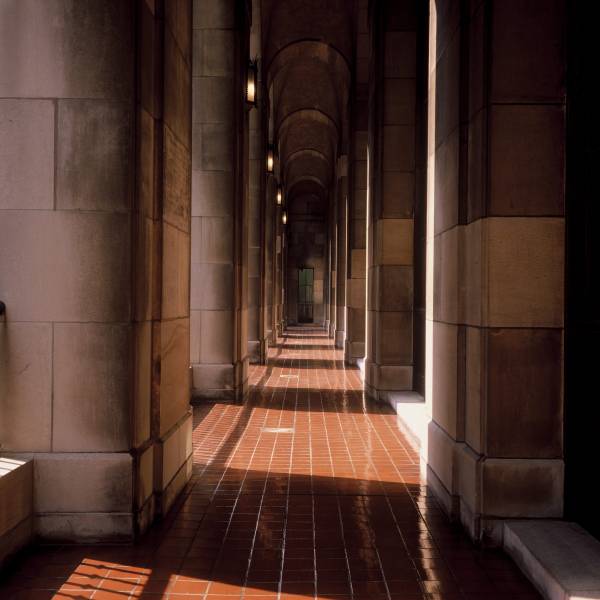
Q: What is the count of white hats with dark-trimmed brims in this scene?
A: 0